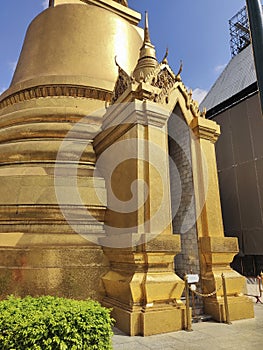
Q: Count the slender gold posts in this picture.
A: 2